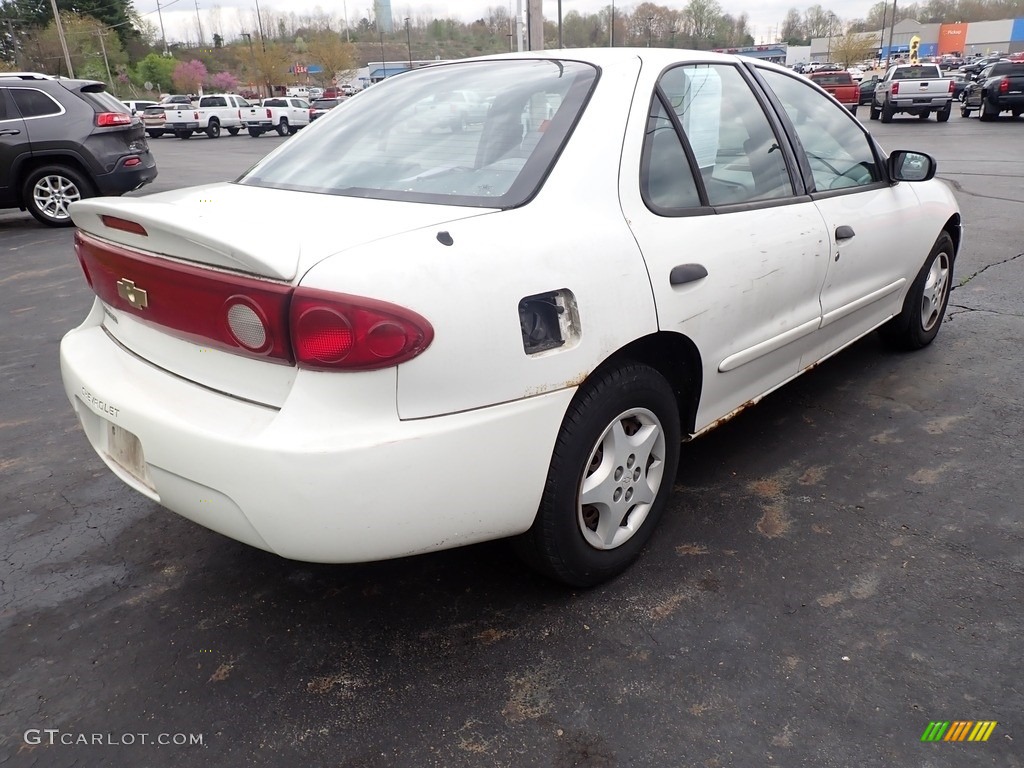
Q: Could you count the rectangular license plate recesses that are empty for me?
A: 1